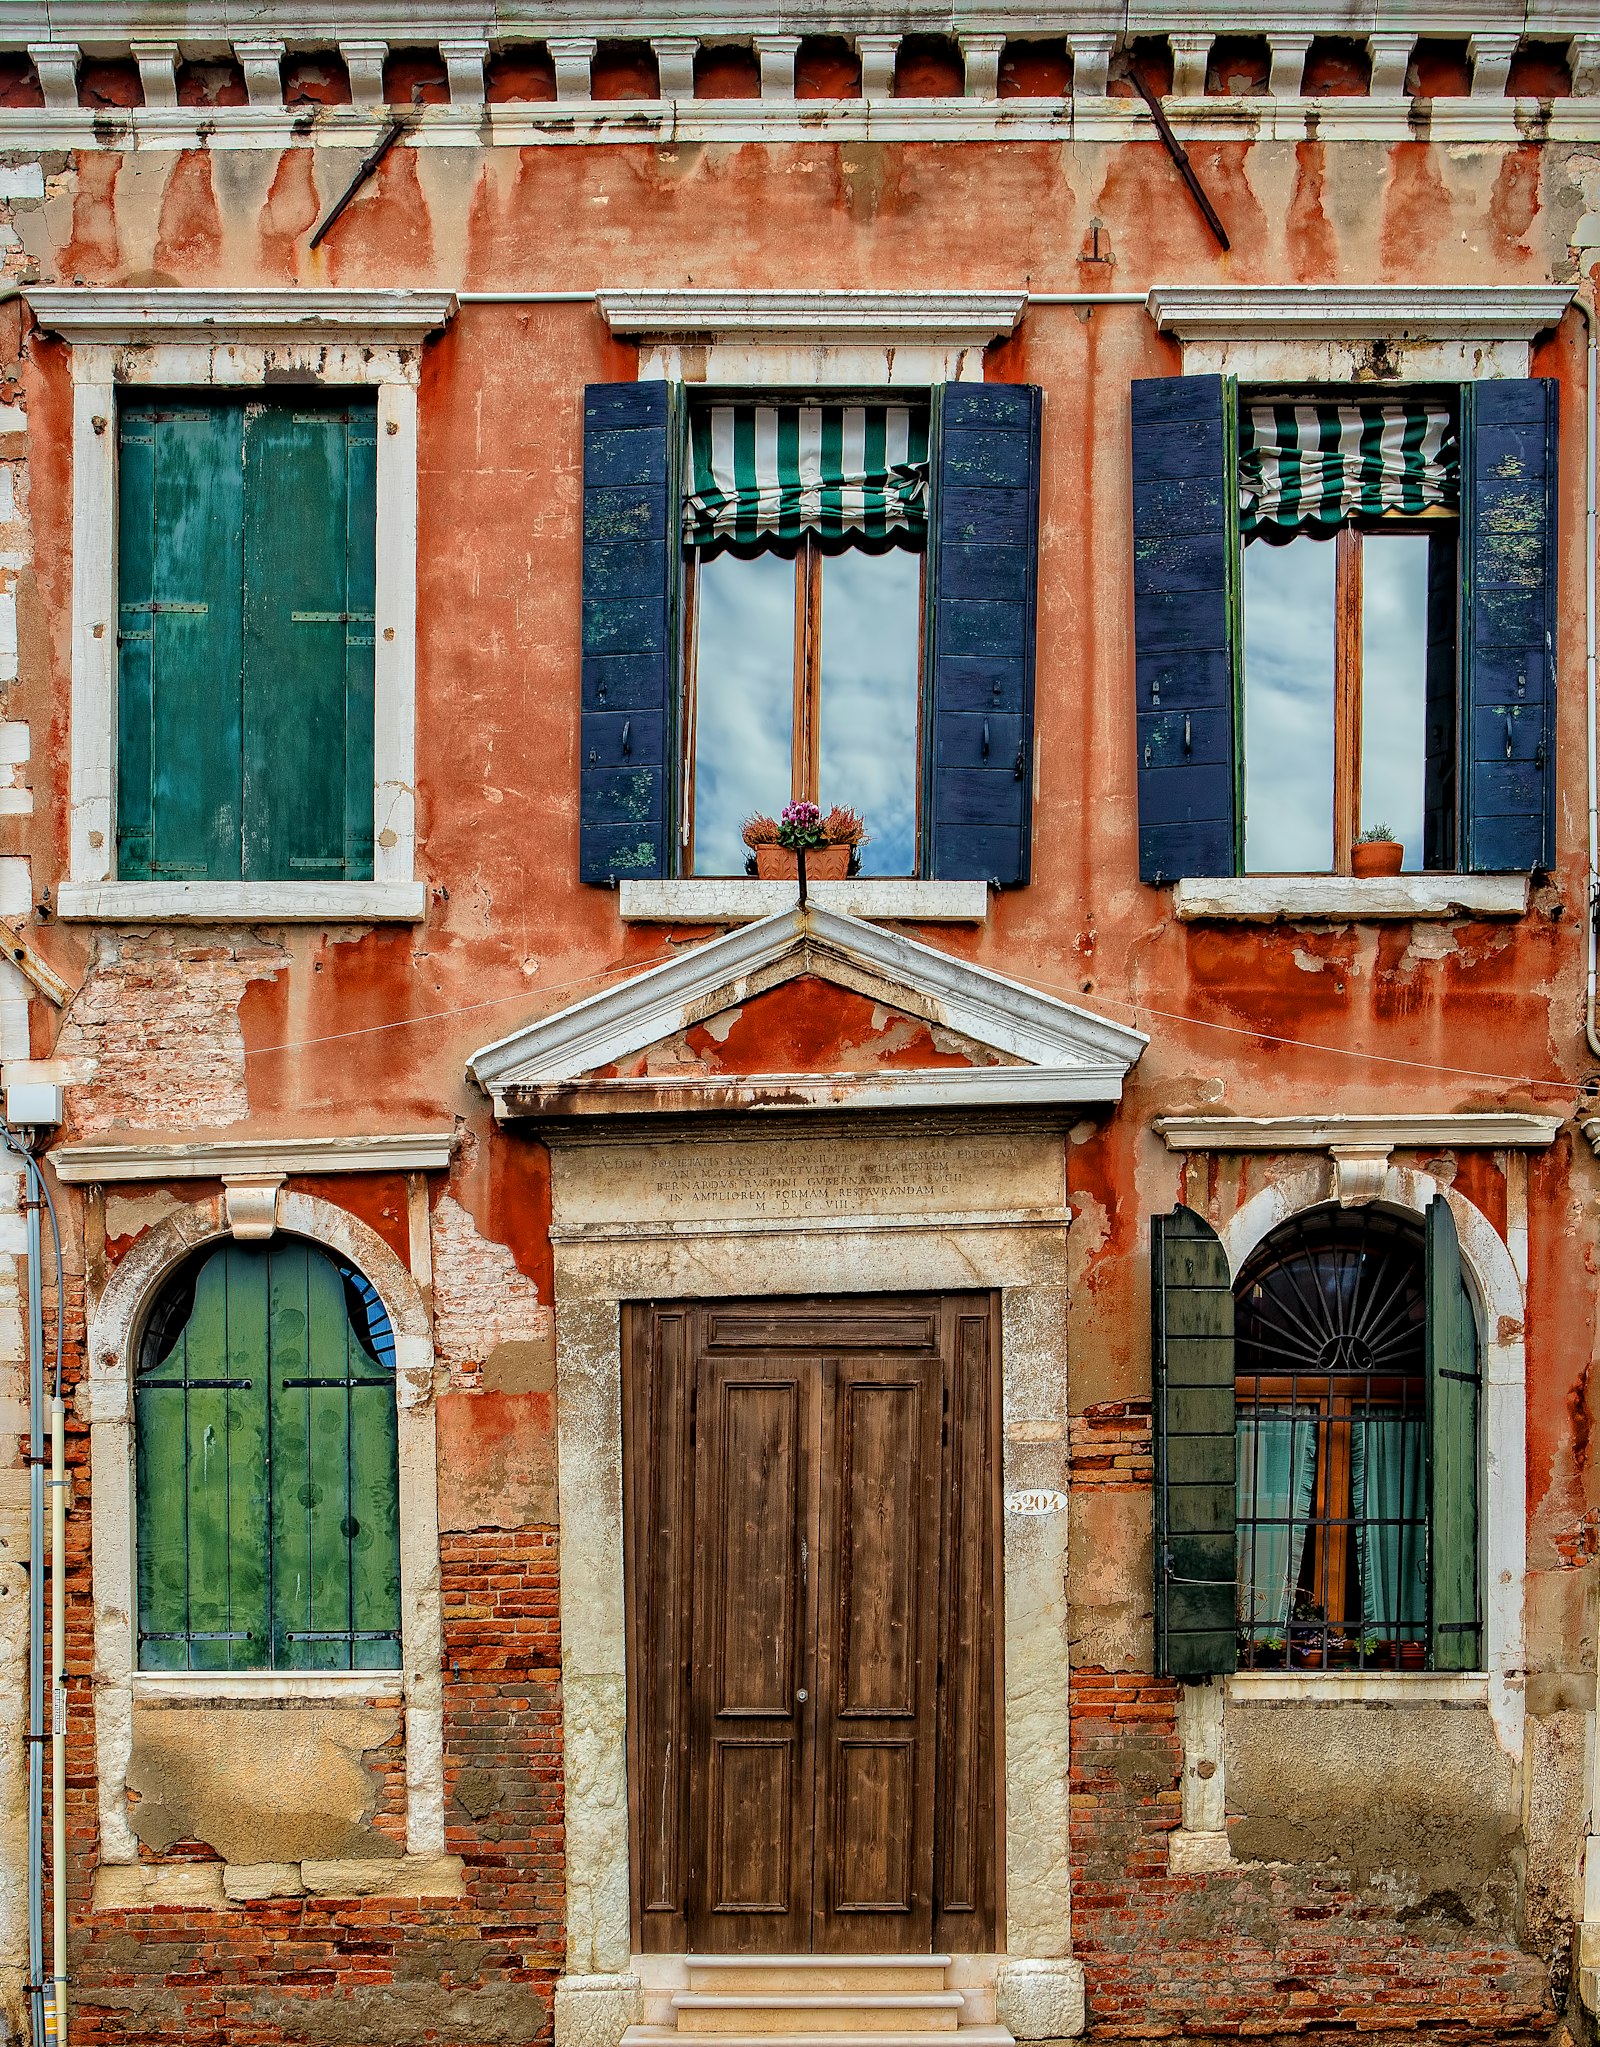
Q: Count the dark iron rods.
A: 2